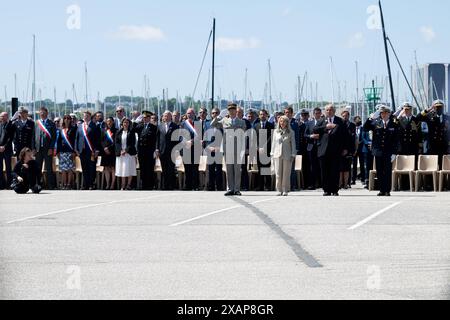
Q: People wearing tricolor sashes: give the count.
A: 5